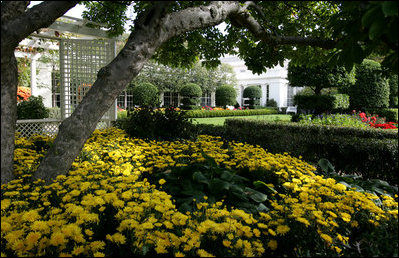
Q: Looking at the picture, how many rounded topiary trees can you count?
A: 4